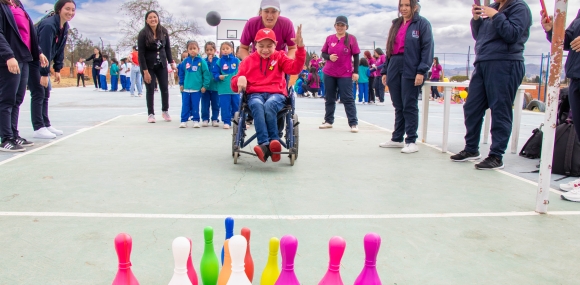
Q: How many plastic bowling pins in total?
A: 12